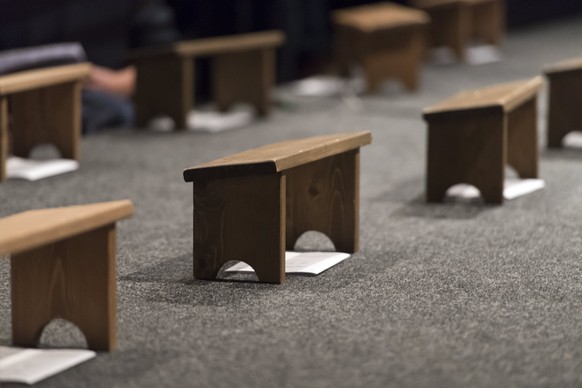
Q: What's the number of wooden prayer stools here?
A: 8